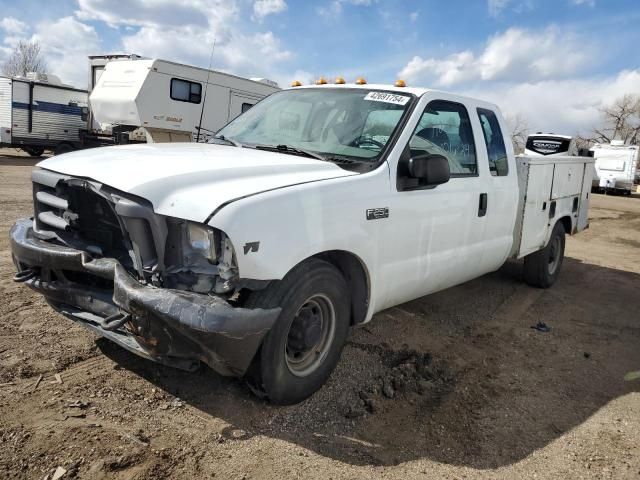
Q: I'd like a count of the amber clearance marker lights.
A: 5